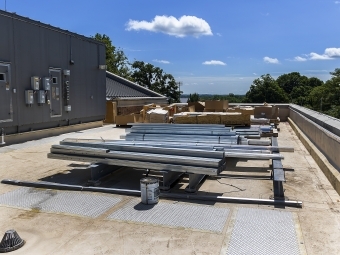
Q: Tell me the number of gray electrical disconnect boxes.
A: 4